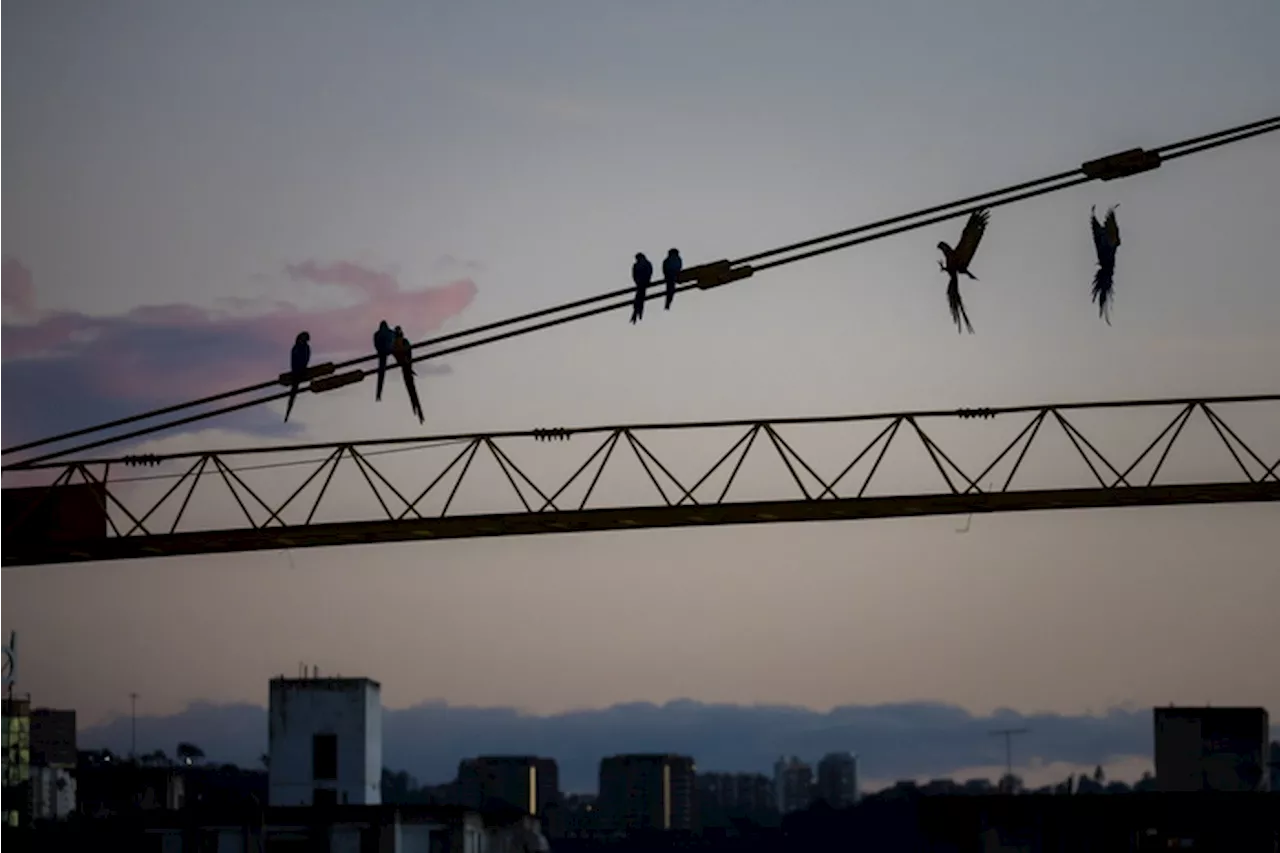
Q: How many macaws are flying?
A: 2